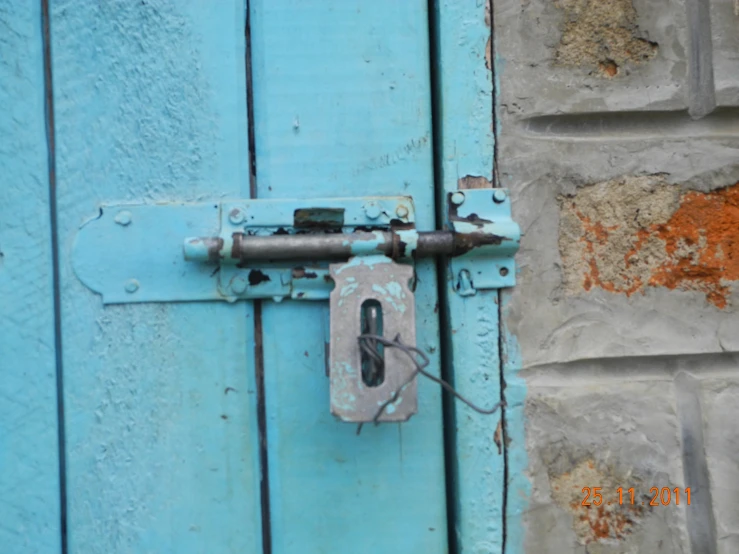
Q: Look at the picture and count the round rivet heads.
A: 8